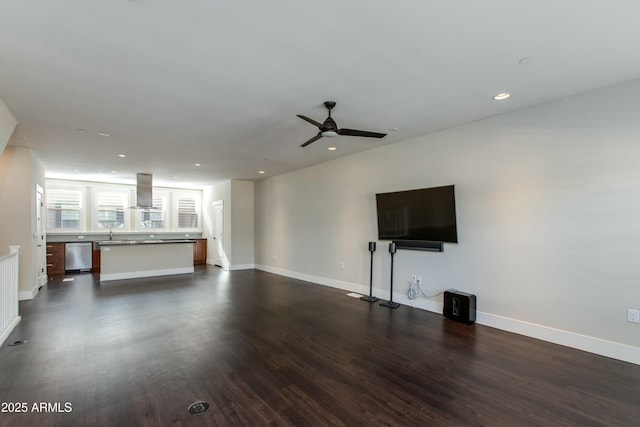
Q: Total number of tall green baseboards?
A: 0